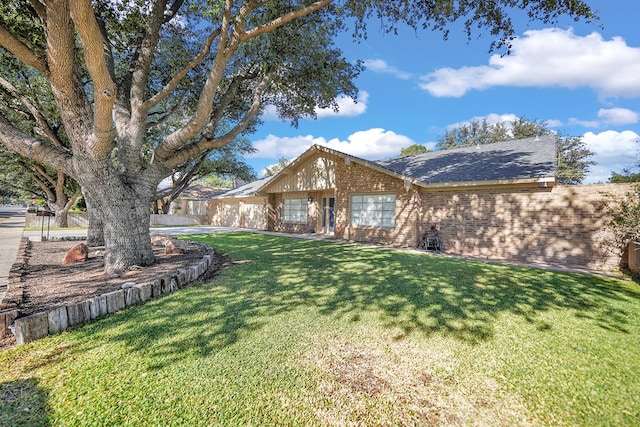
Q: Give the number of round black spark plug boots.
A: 0